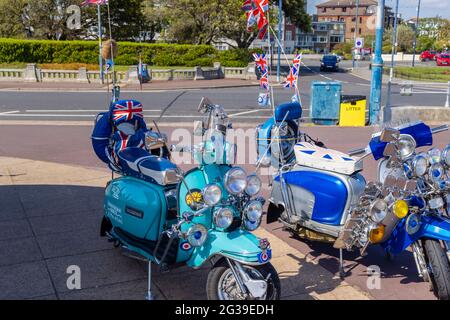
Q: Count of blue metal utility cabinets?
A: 1